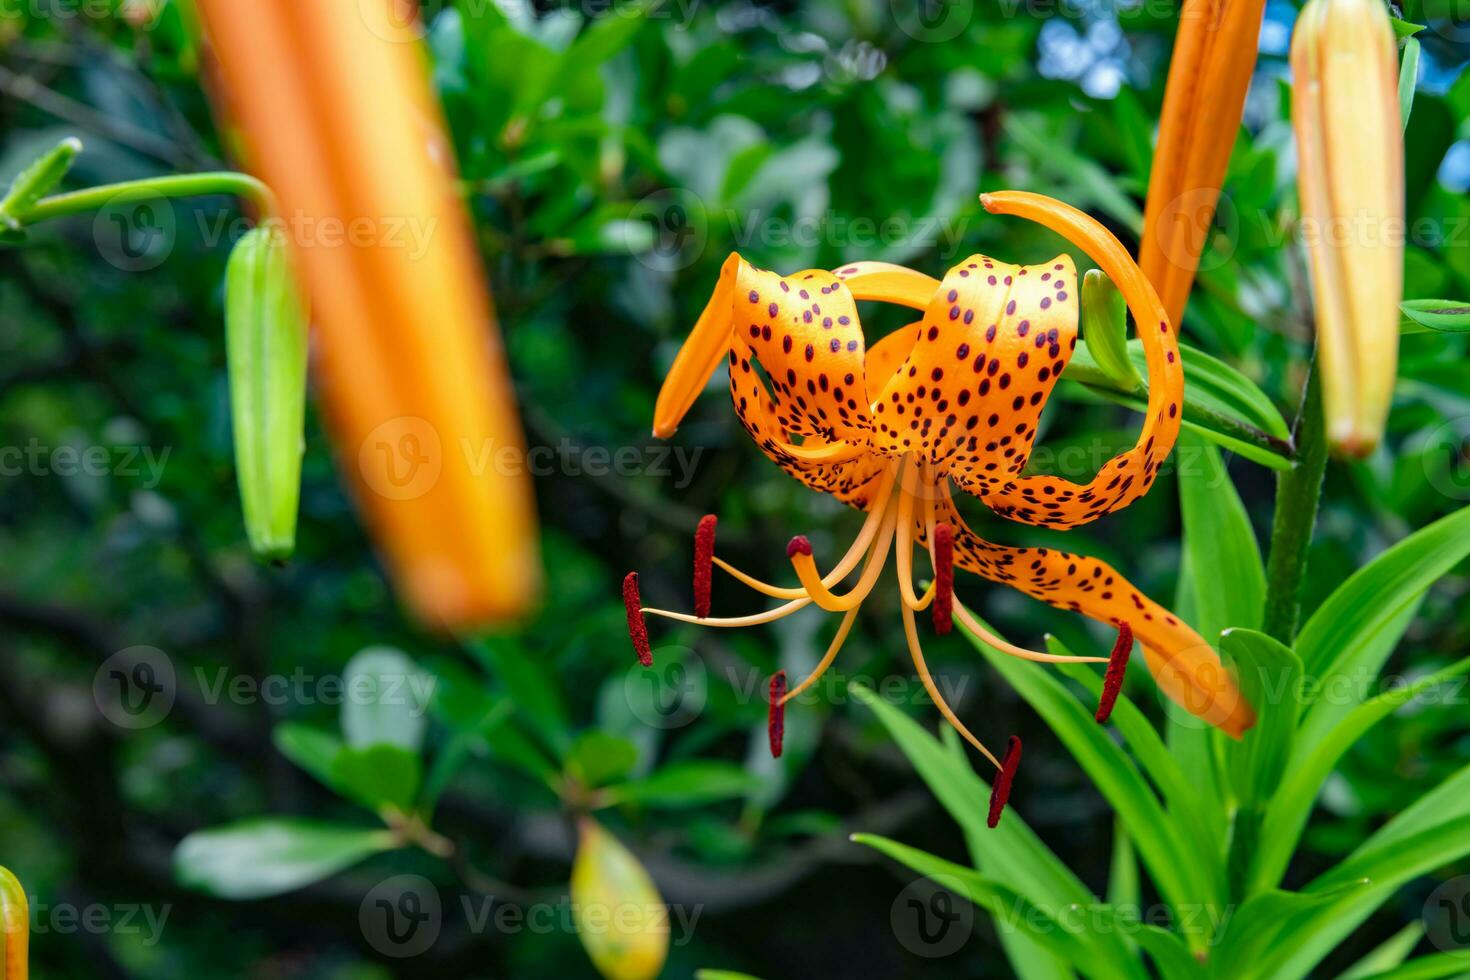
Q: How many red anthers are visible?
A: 6